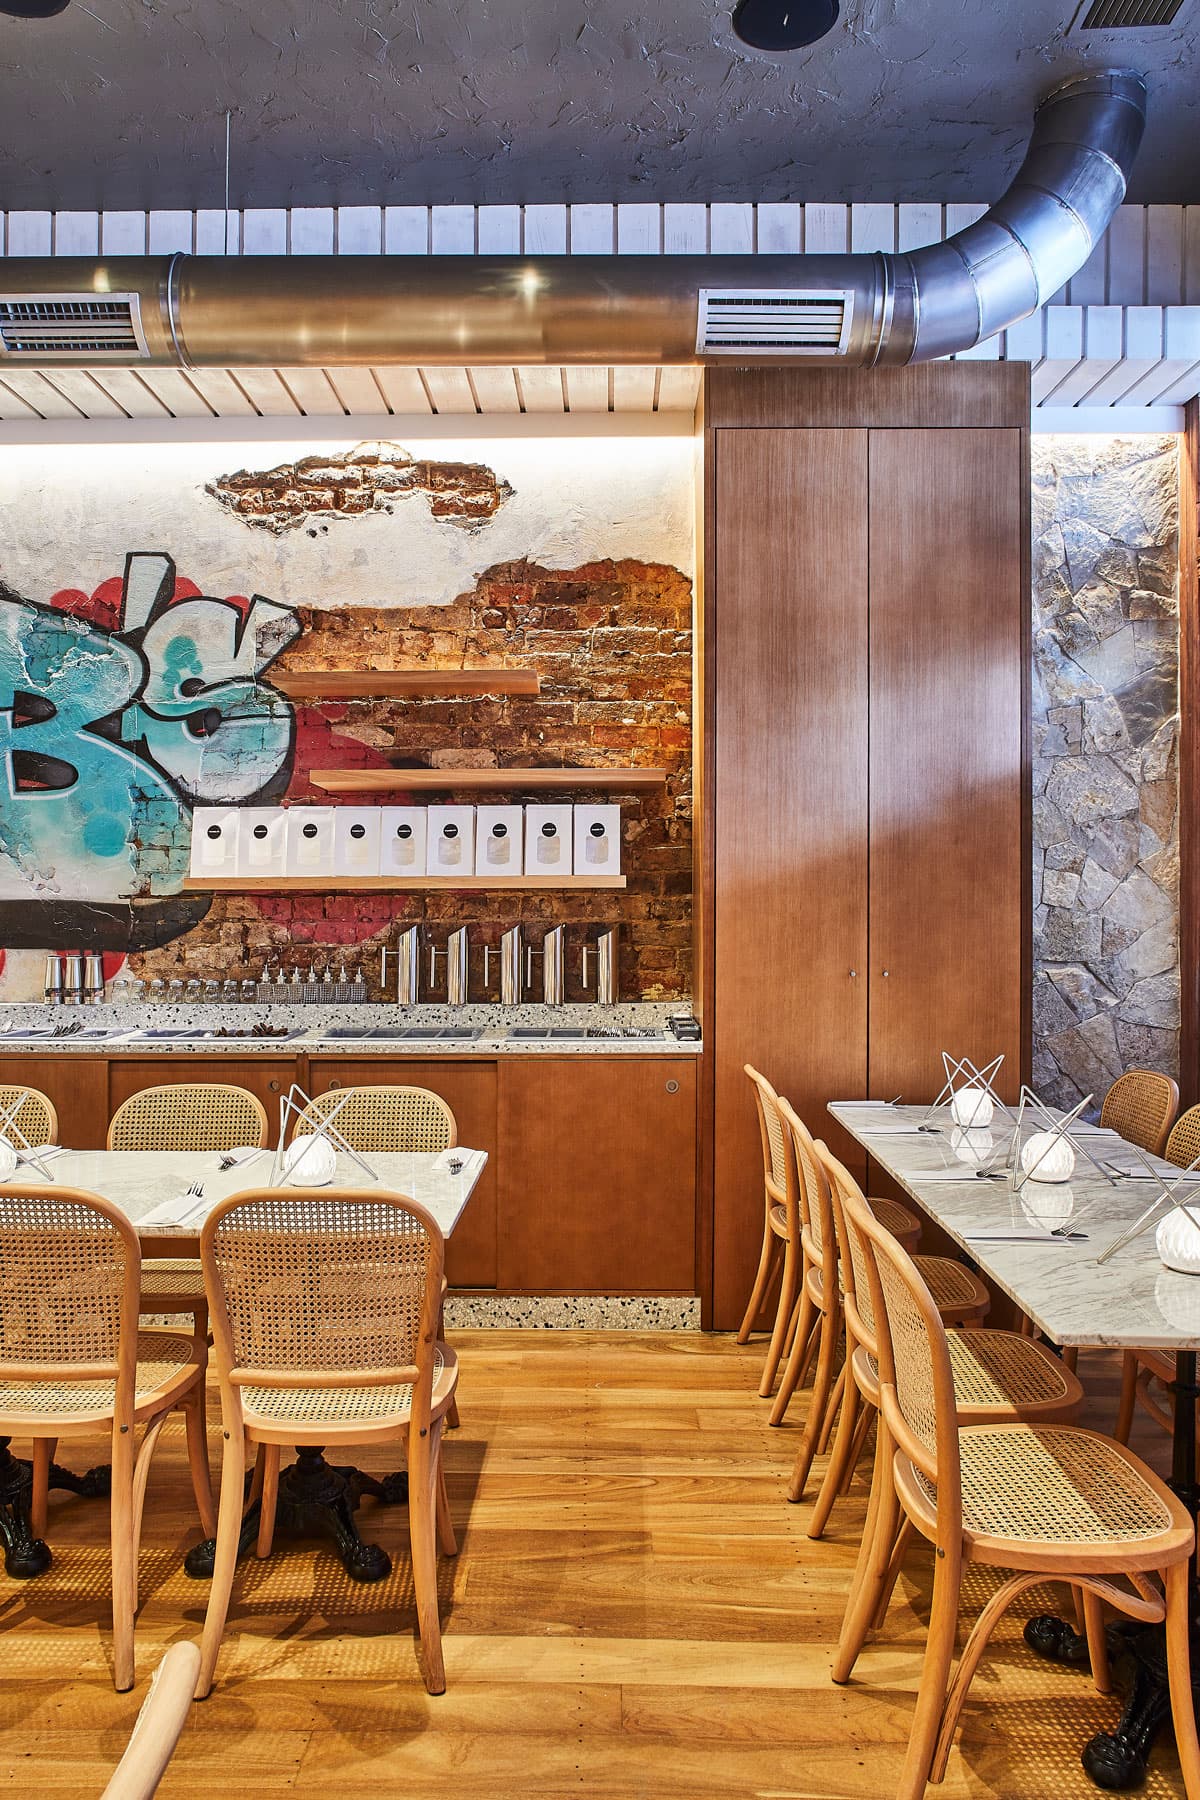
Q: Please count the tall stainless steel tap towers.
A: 5